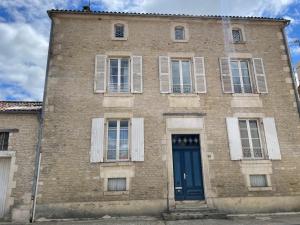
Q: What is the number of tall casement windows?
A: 5